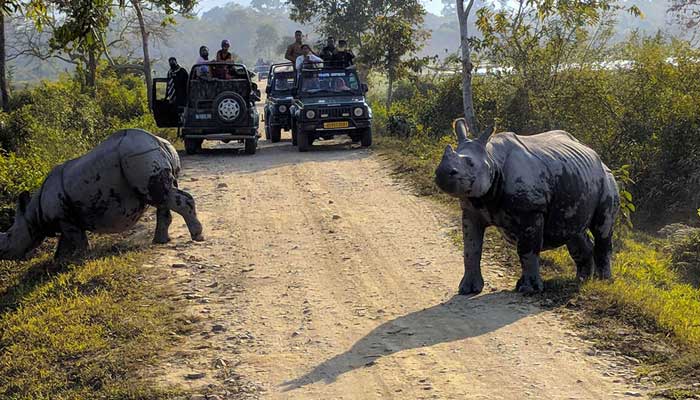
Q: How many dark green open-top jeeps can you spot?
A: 3